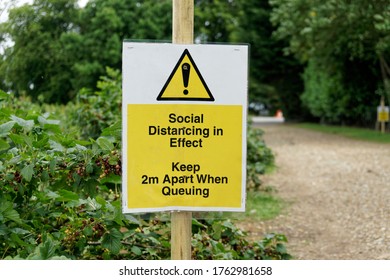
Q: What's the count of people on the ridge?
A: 0